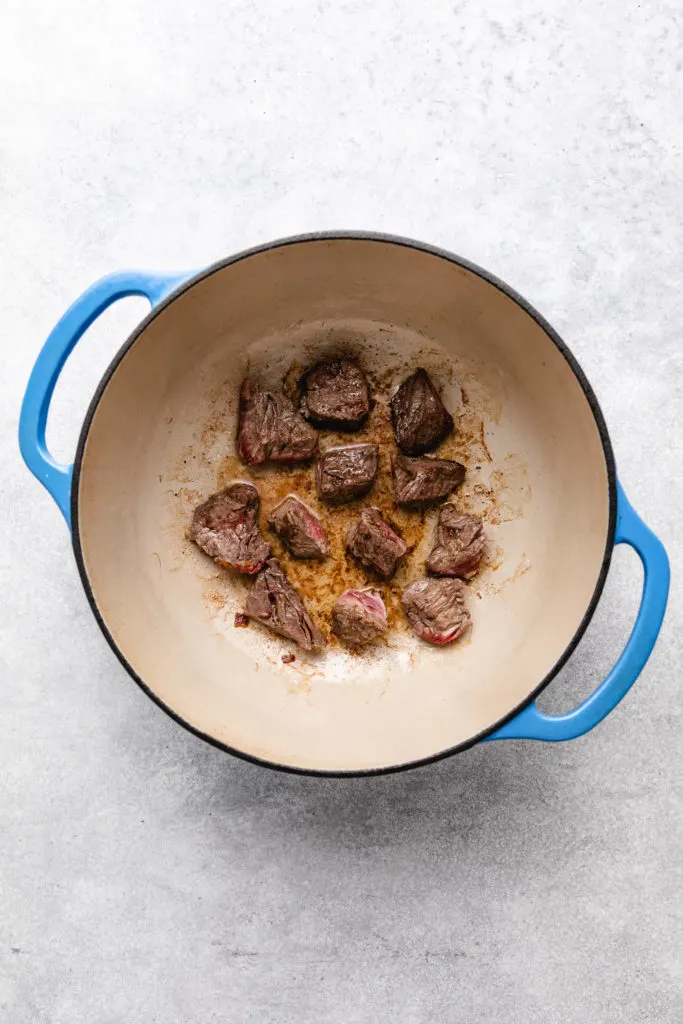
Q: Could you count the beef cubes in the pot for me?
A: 12